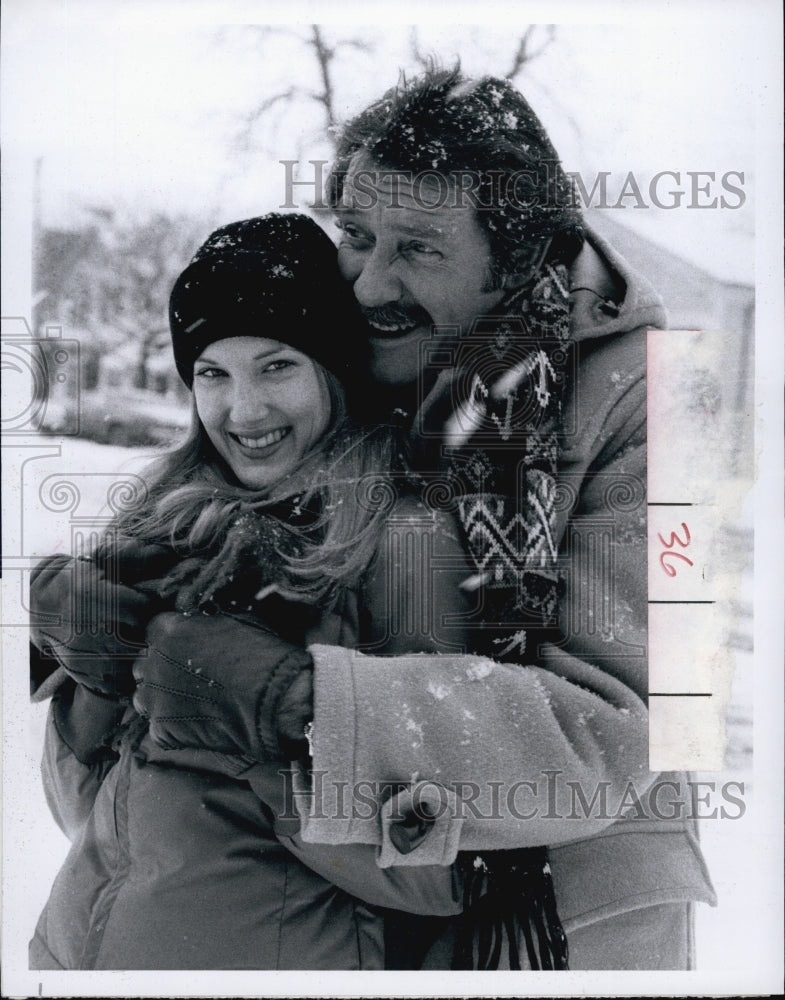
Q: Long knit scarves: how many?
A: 1